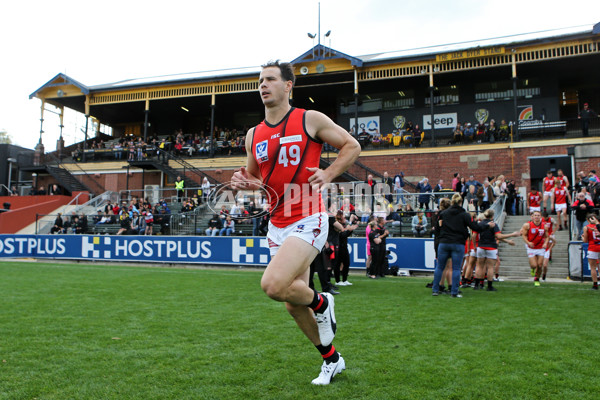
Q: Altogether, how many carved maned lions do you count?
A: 0